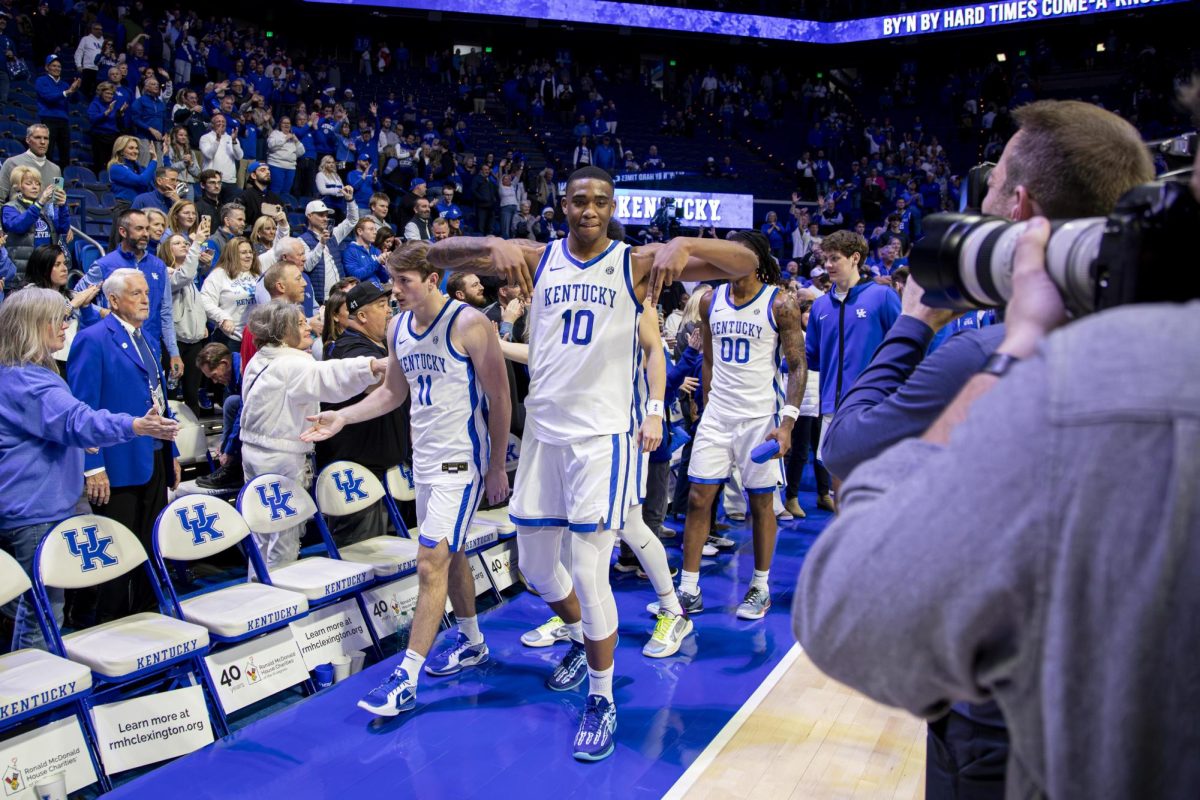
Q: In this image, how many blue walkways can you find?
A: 1